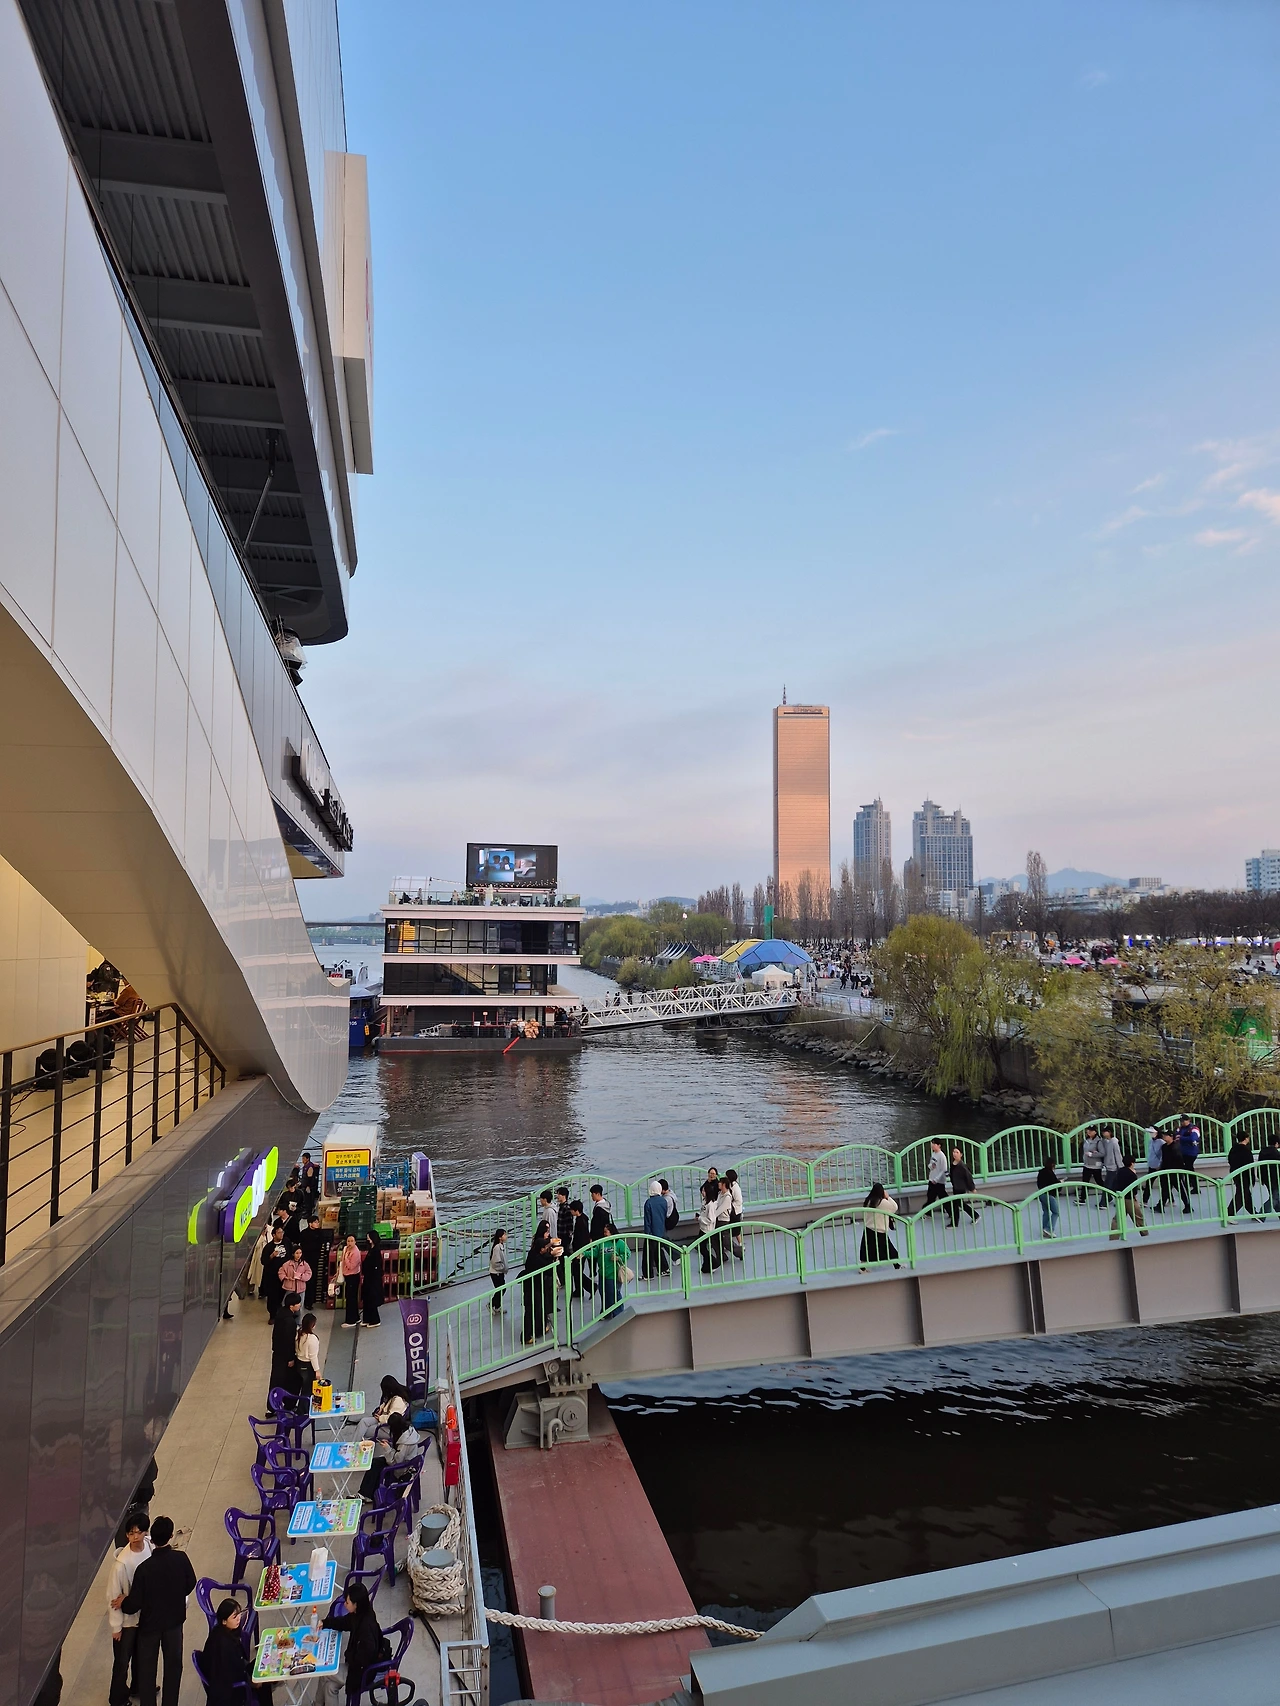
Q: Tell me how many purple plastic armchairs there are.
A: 13